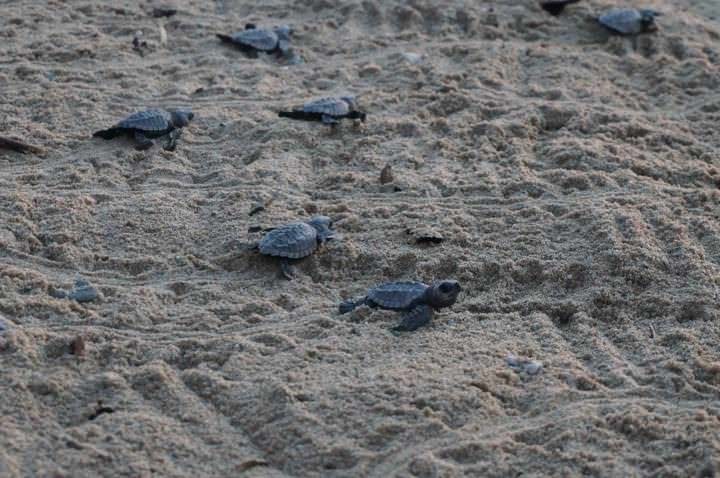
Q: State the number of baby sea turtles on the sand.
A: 6